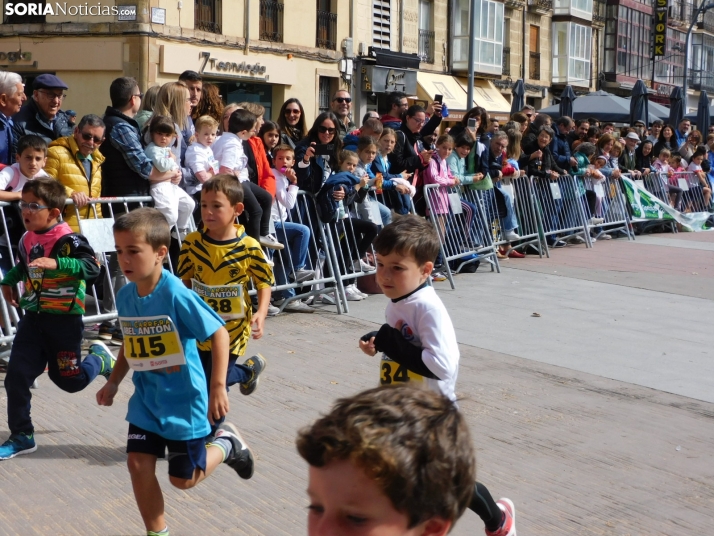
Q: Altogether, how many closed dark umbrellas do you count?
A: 5